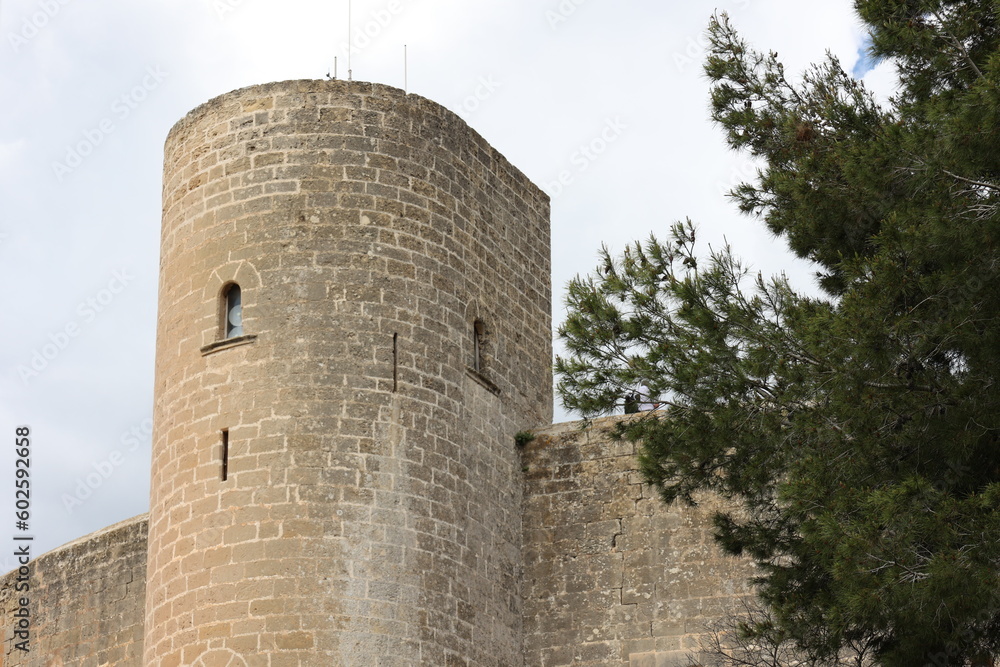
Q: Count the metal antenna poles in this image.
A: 3